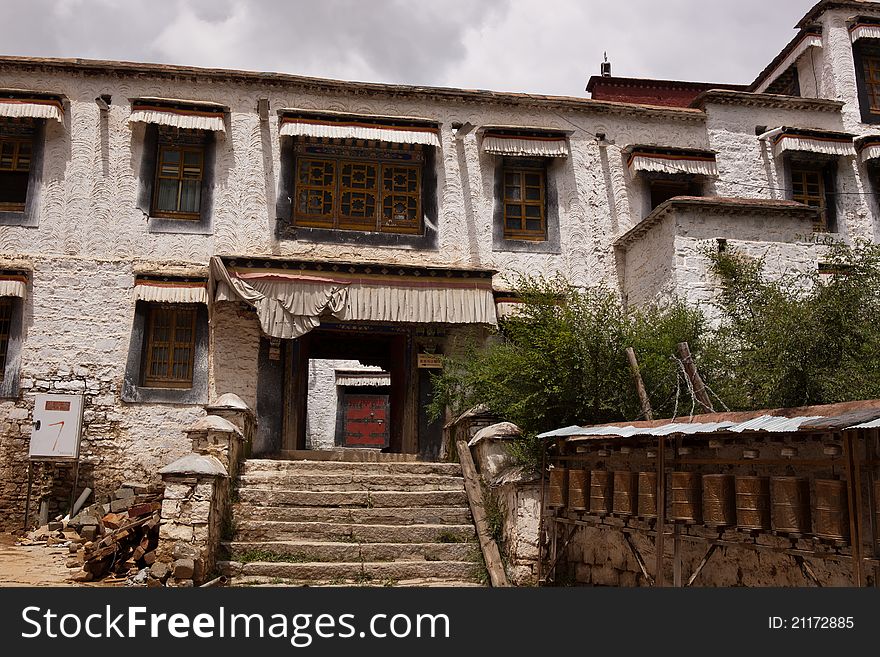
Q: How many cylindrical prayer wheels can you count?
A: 10